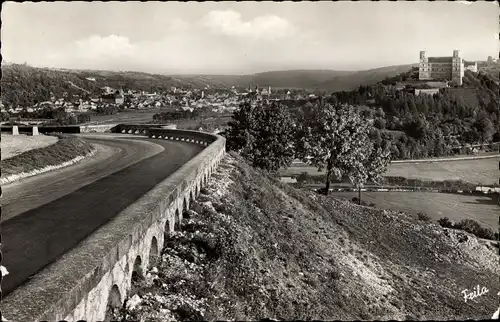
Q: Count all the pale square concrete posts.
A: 2